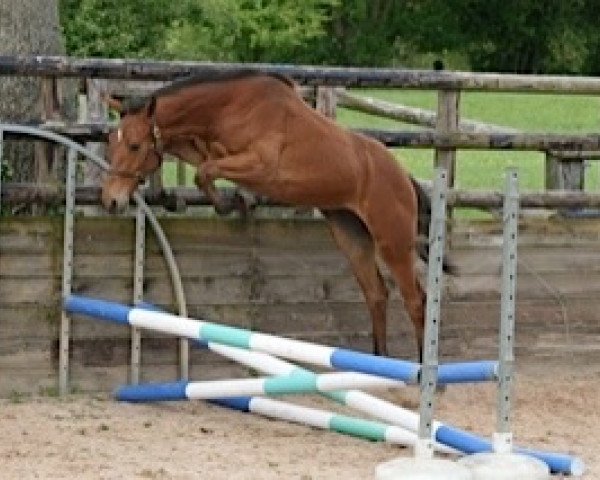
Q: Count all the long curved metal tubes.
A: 1